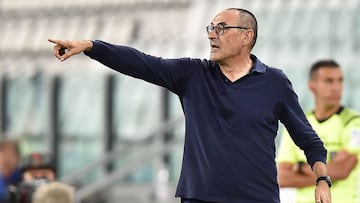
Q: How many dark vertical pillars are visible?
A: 4